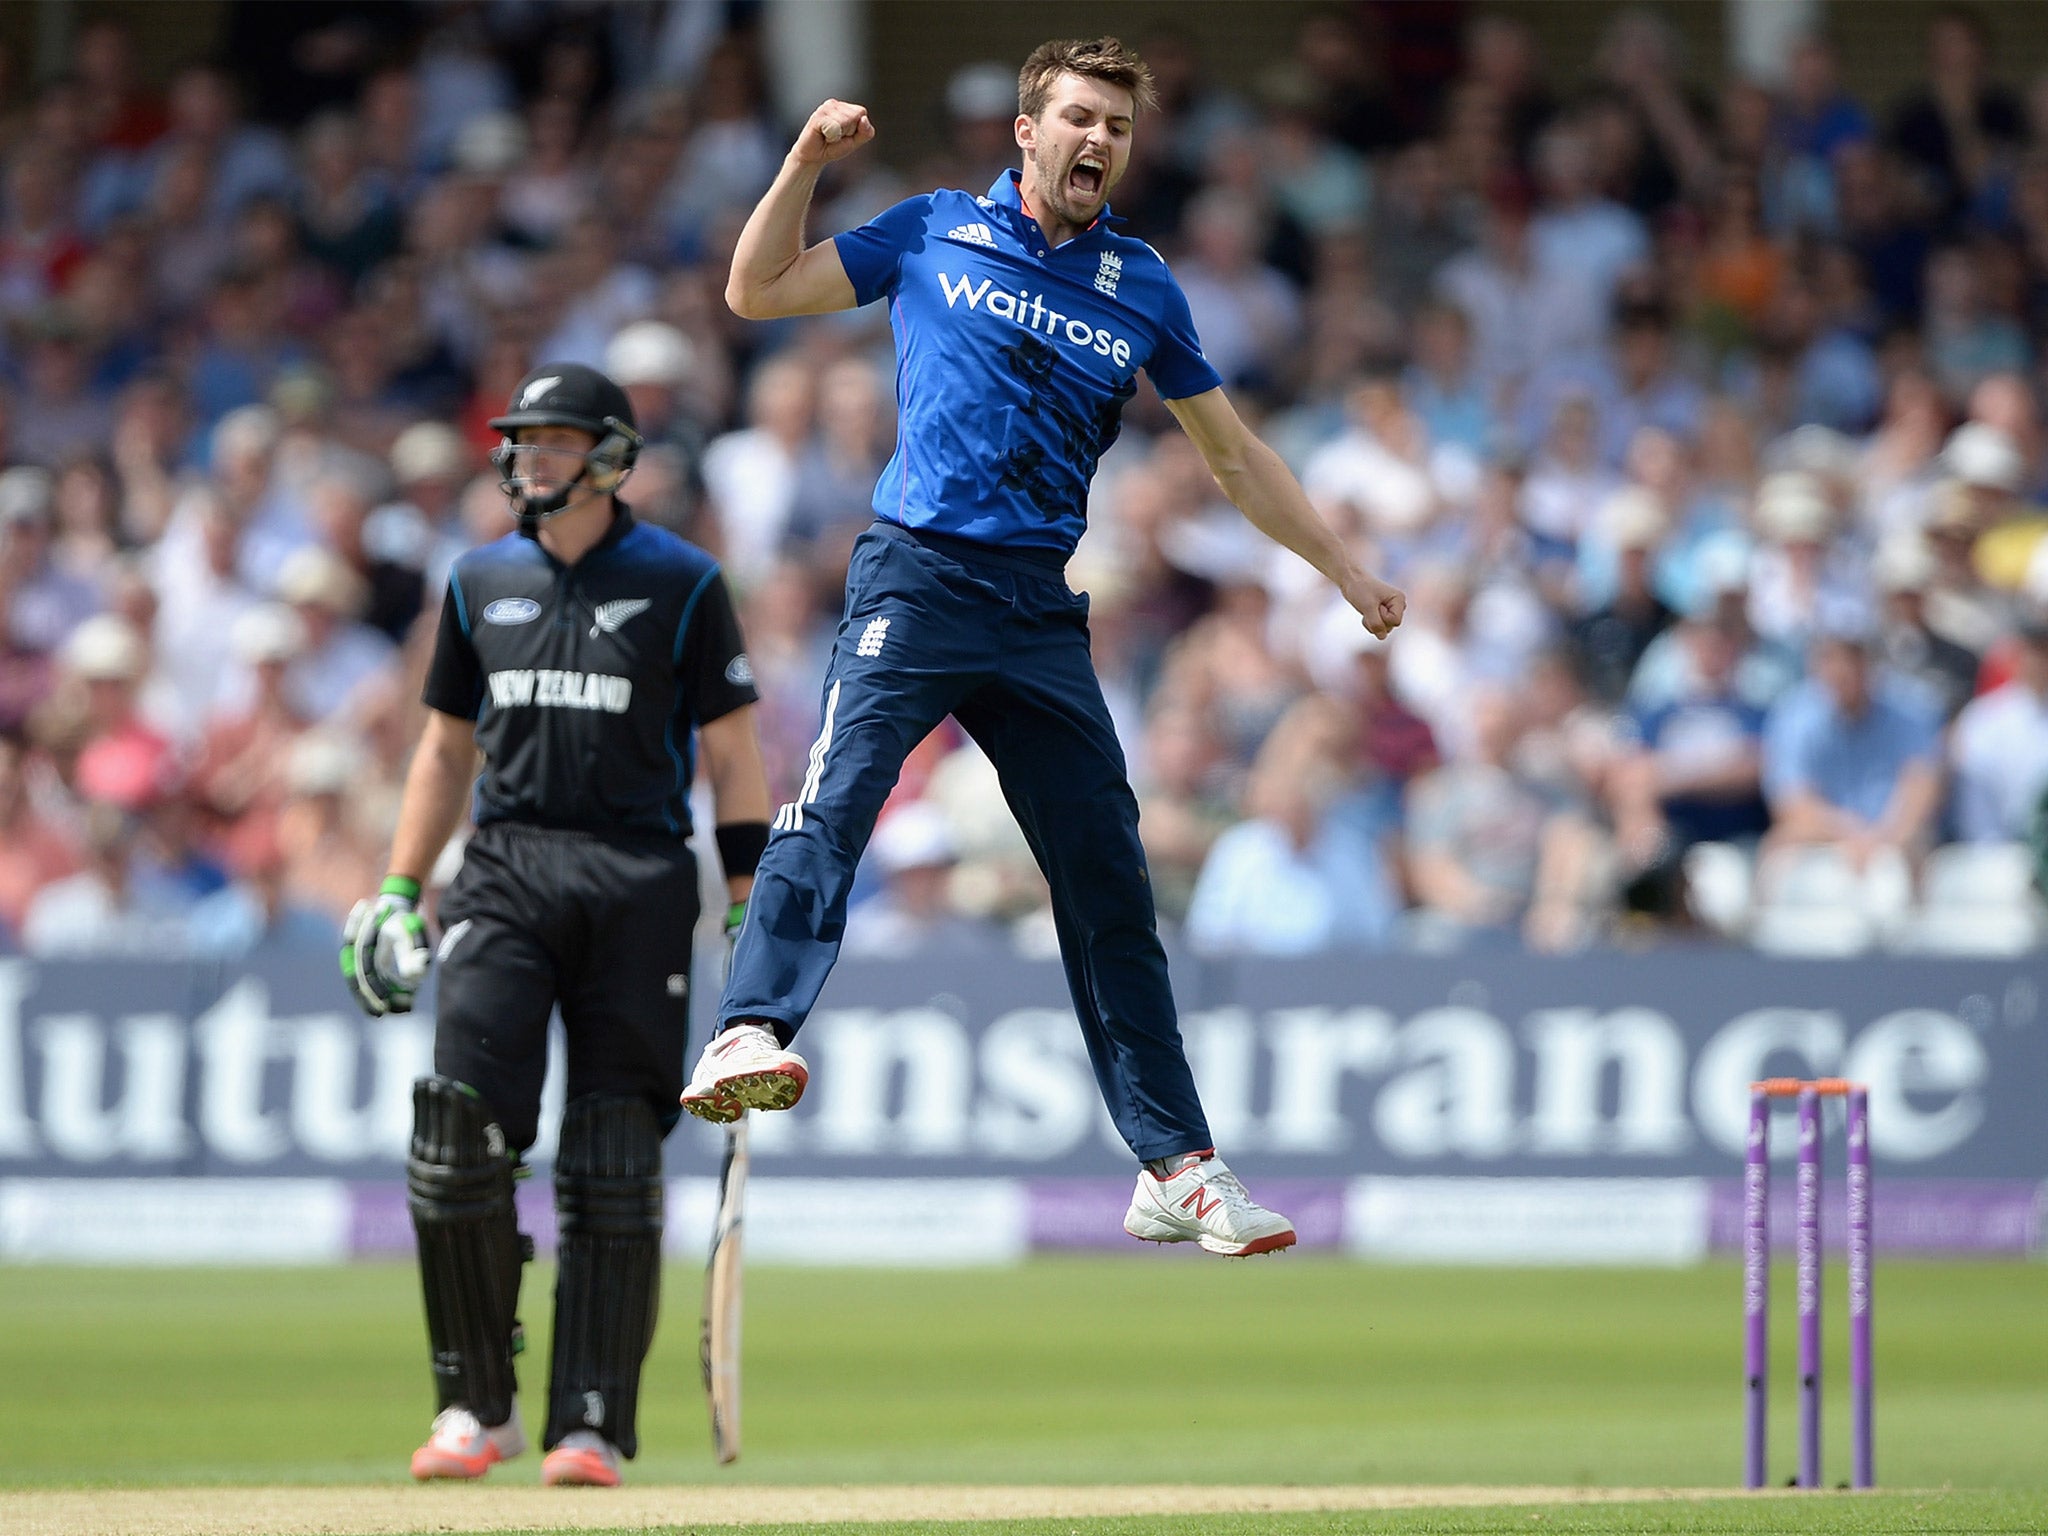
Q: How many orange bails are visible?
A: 2